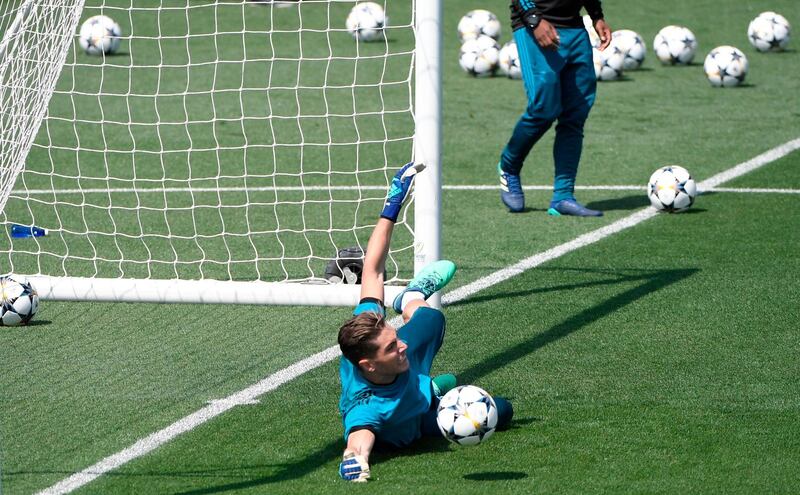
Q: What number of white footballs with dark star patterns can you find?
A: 14